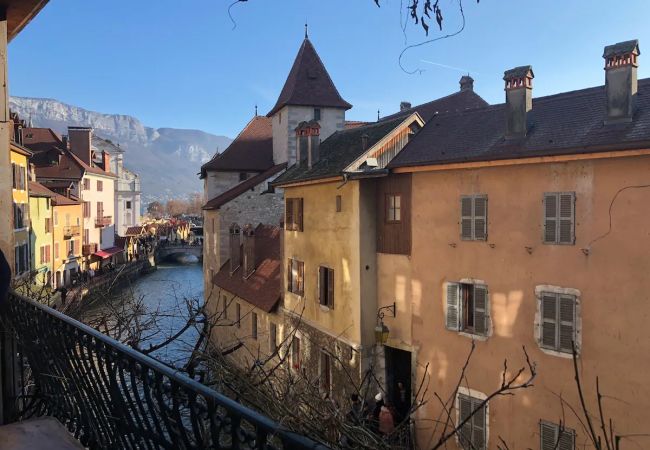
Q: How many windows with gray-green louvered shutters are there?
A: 6